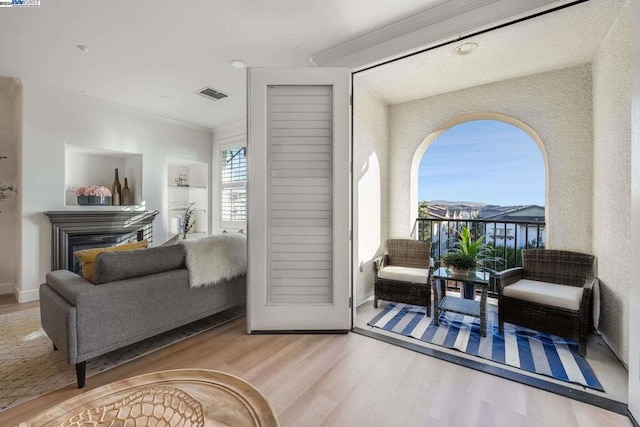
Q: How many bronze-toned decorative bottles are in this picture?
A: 2